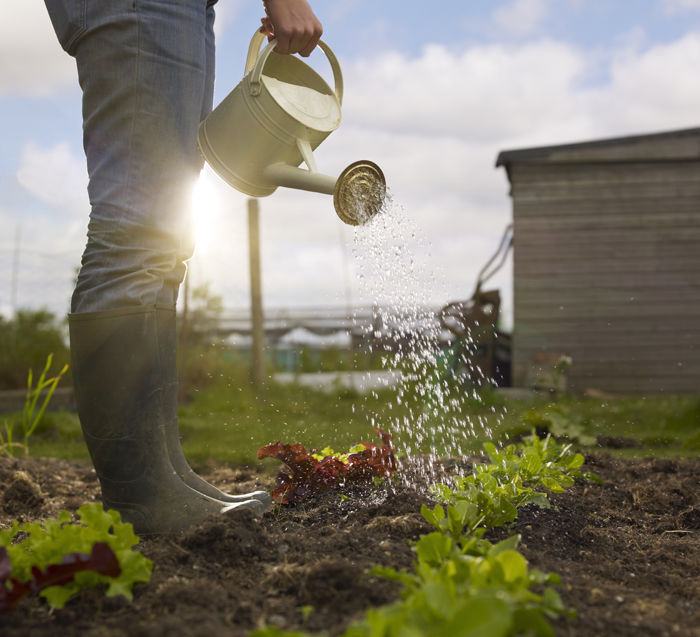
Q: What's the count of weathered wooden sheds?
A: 1